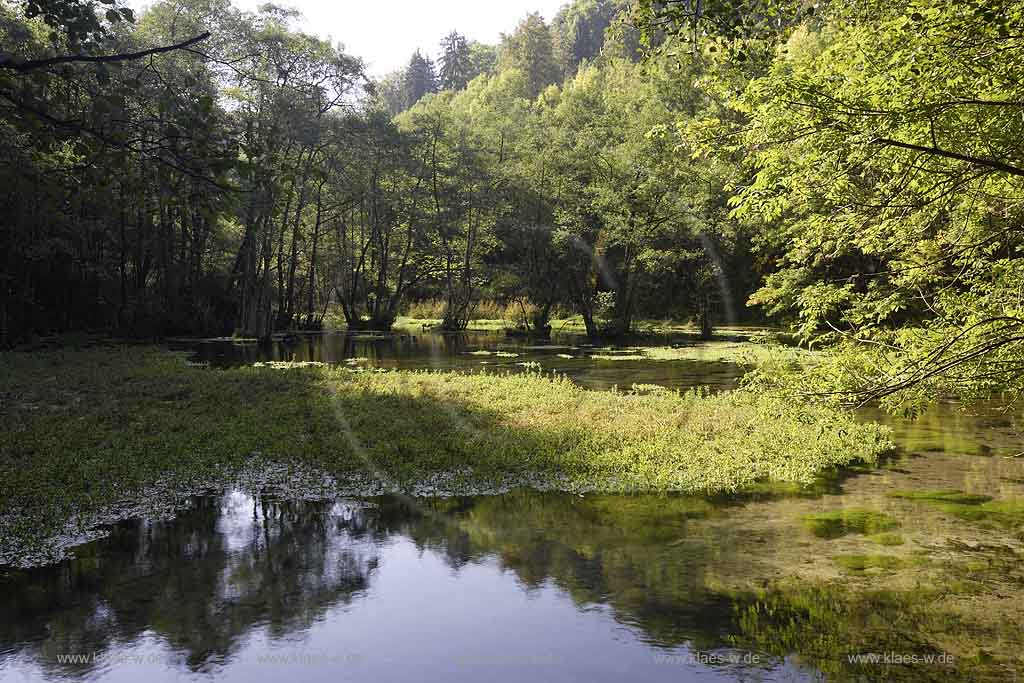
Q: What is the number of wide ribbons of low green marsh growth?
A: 1